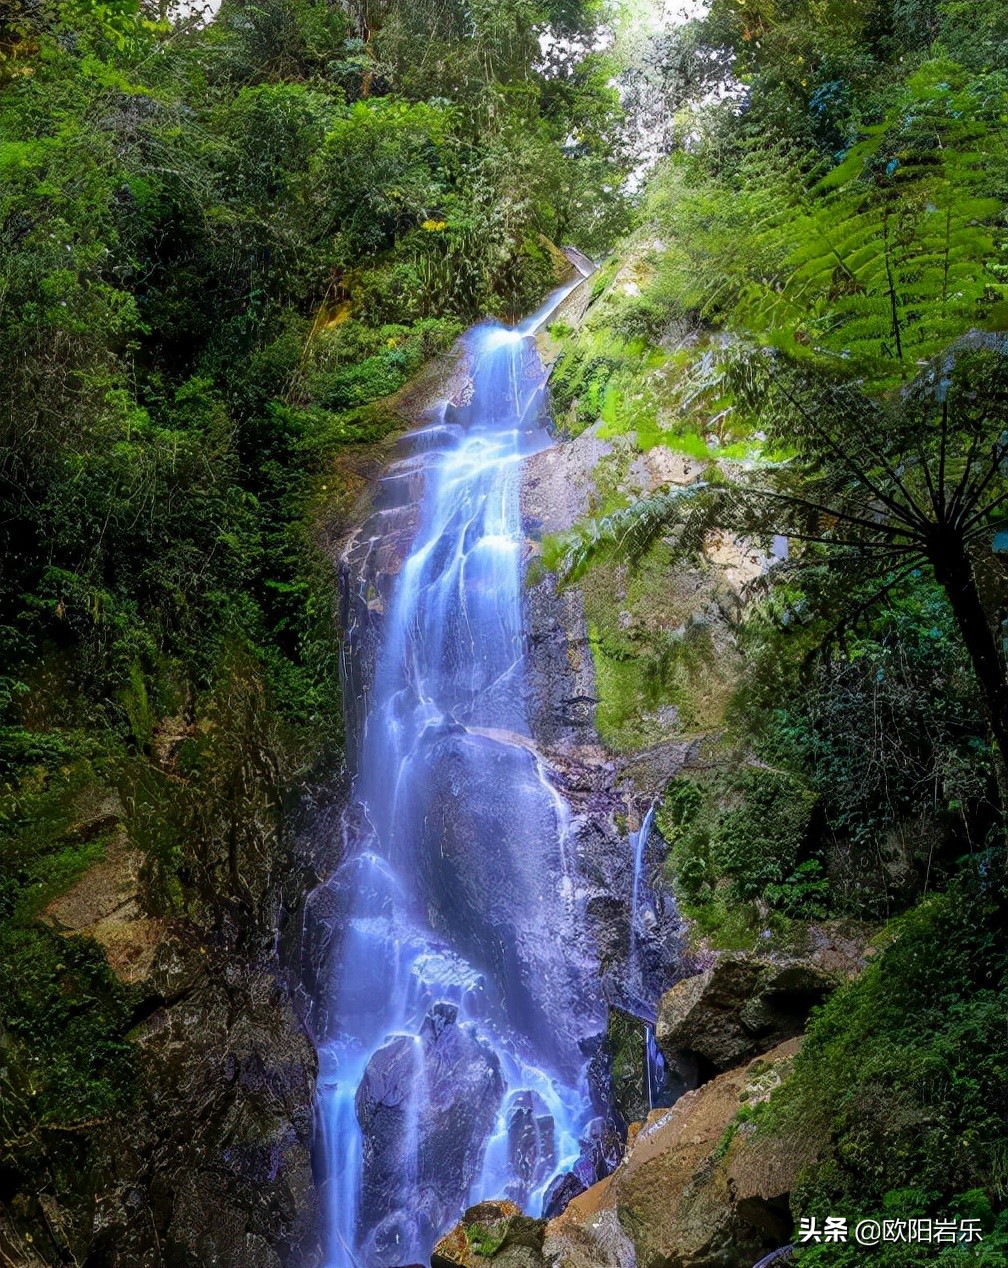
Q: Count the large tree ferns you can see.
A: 1